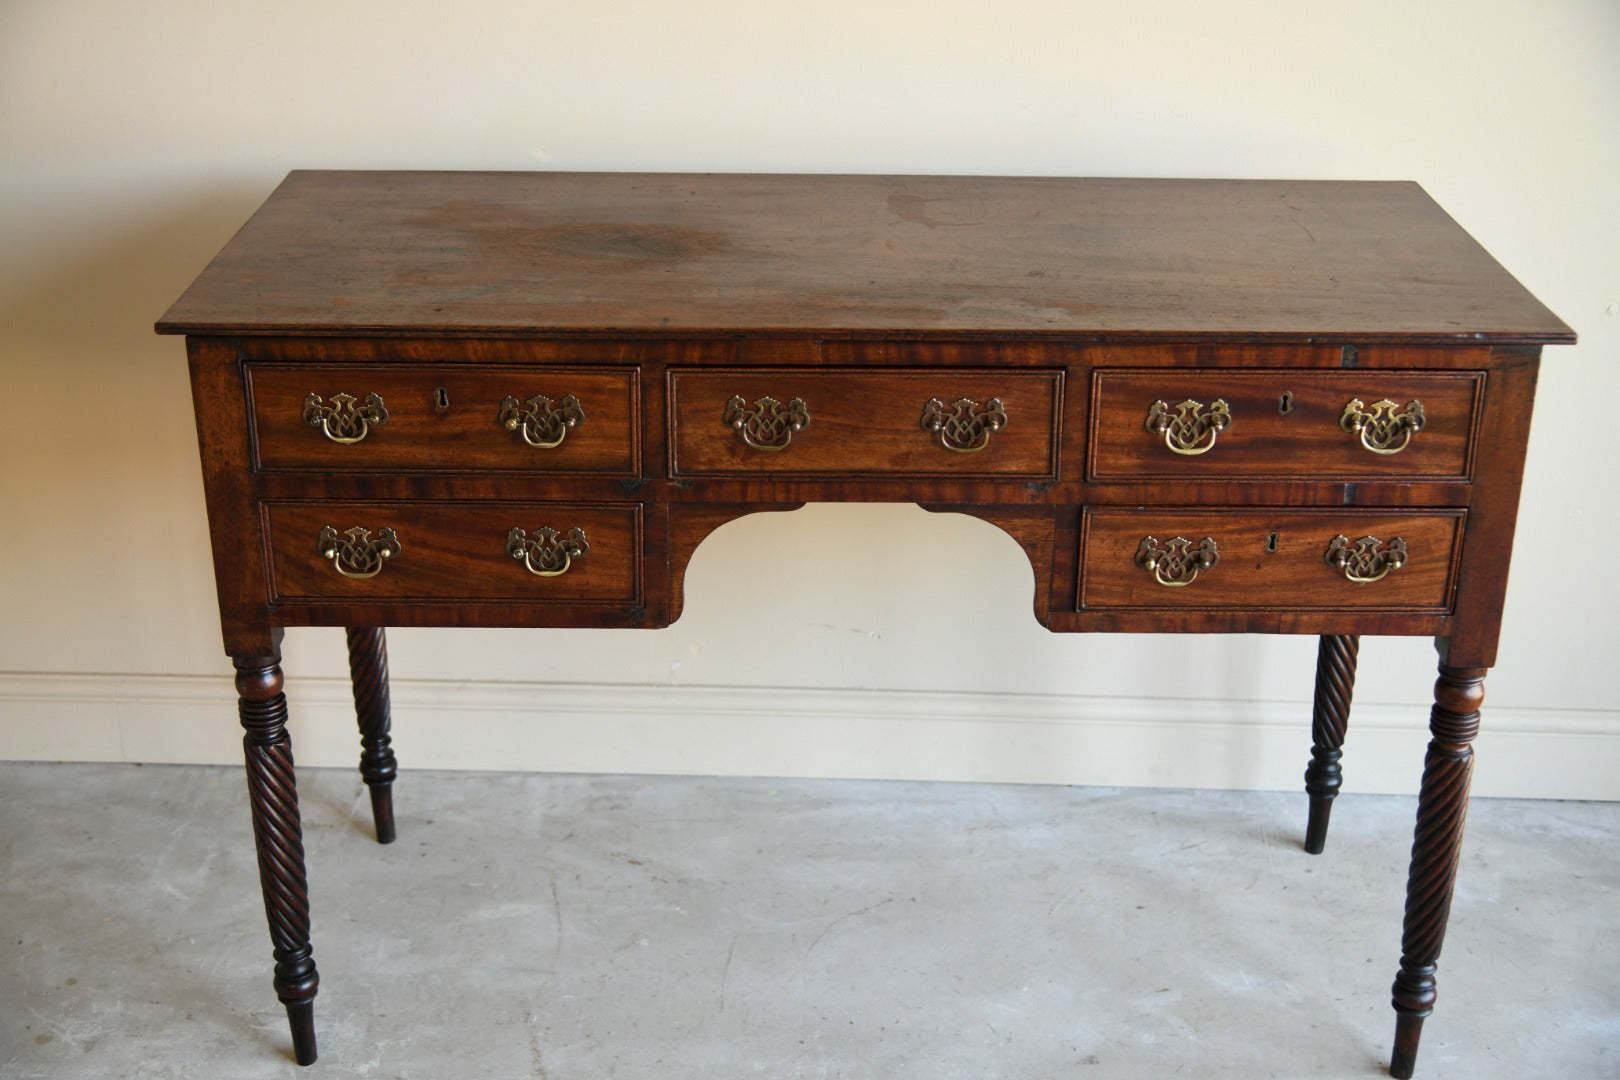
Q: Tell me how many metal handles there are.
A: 10